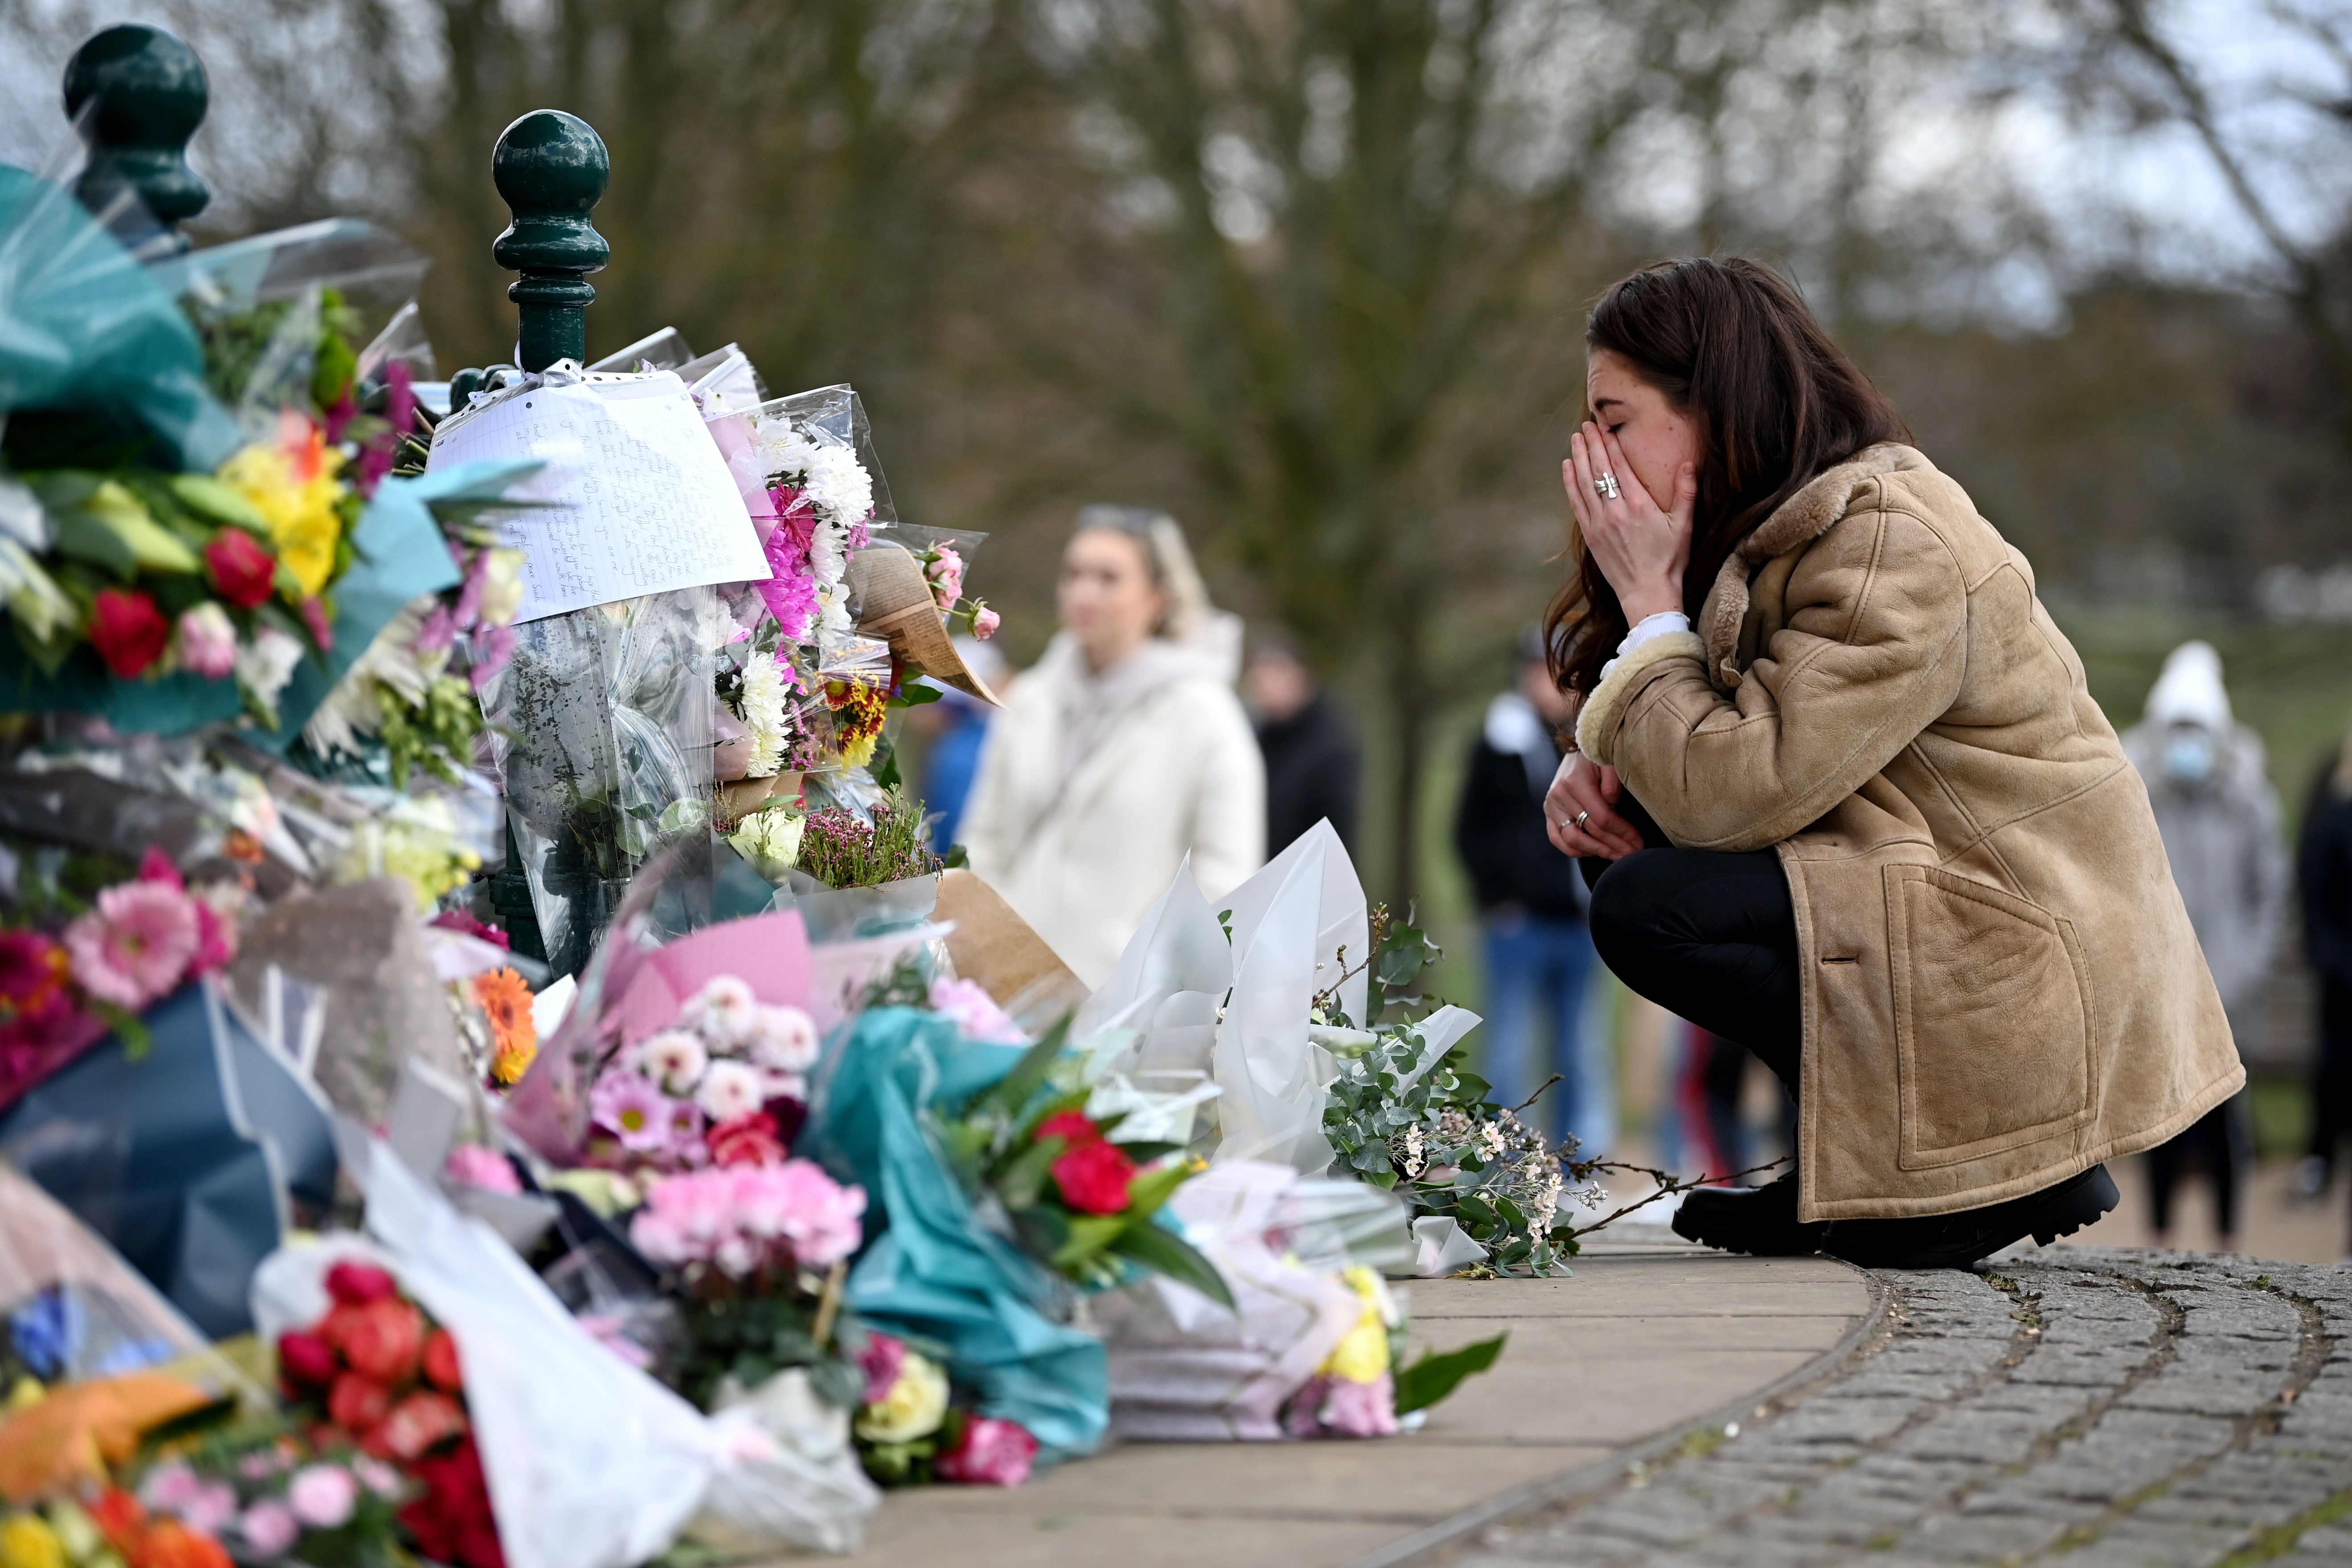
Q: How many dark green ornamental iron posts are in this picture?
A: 2